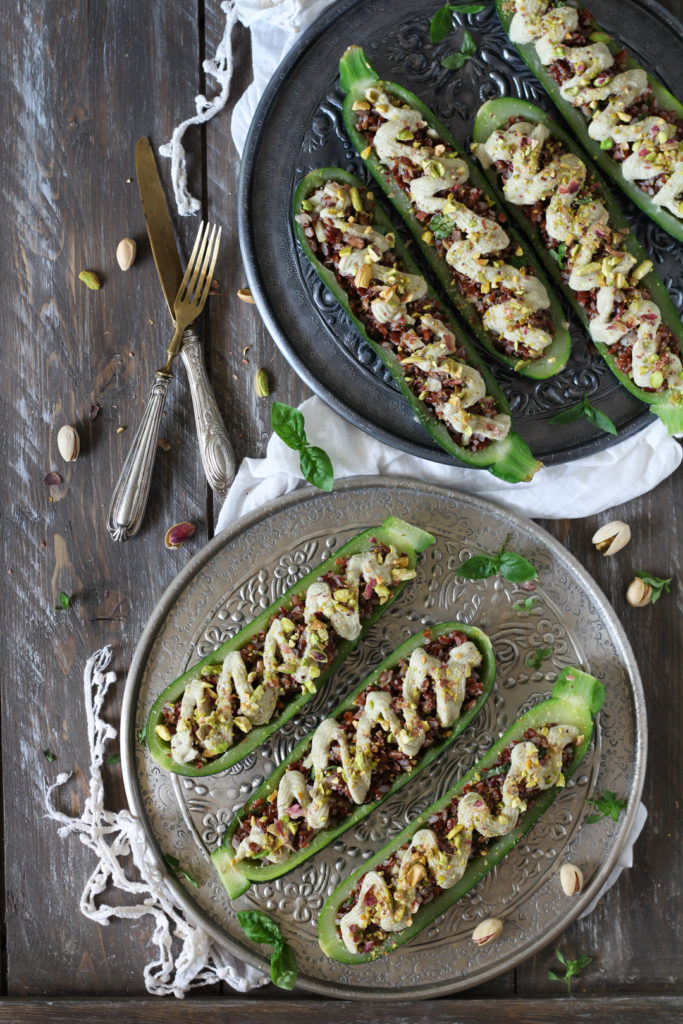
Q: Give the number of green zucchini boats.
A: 7